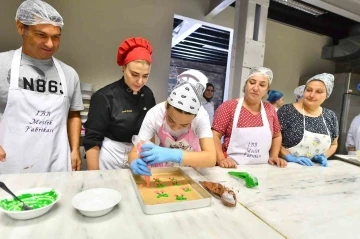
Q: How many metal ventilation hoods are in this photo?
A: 1